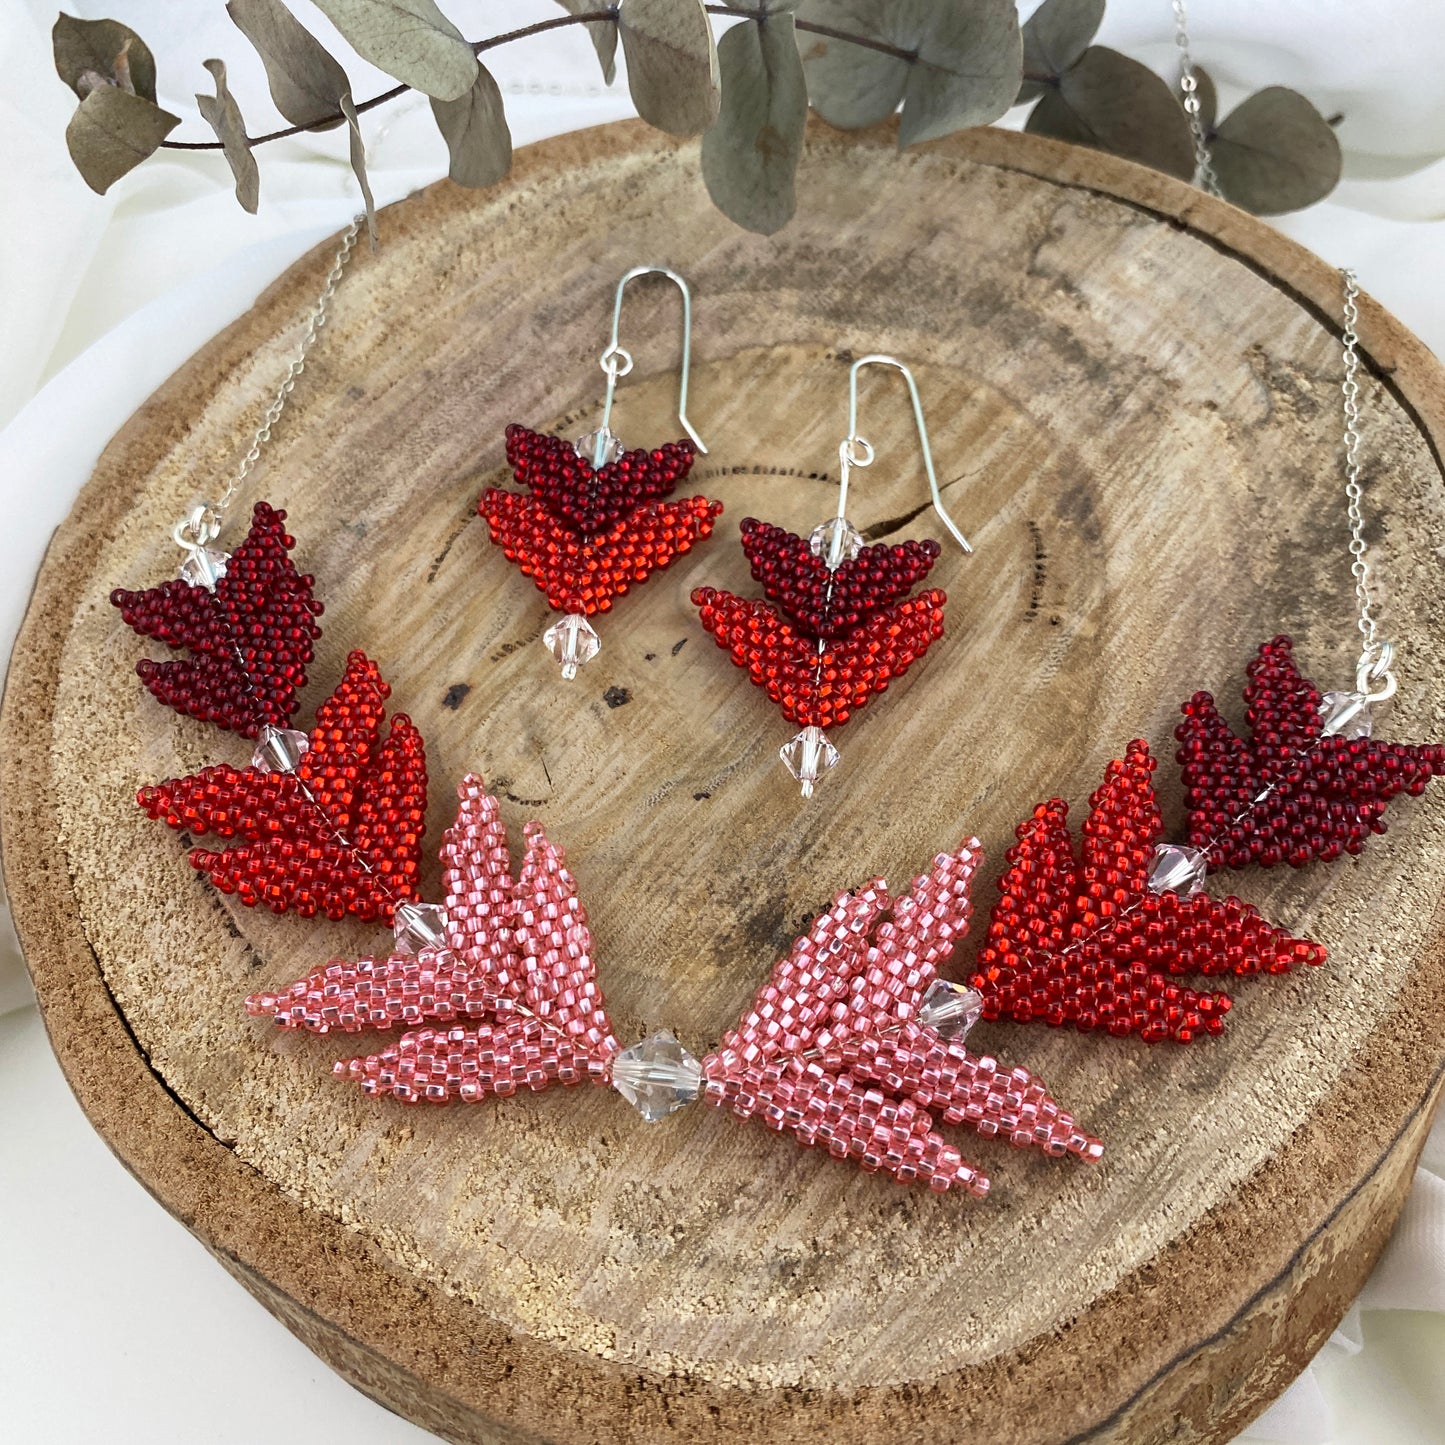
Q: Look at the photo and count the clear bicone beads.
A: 11